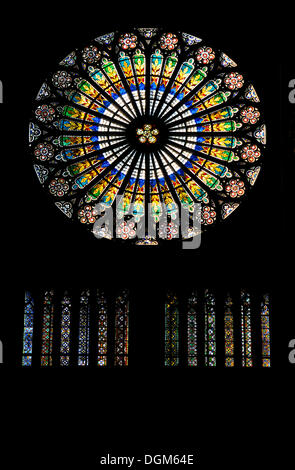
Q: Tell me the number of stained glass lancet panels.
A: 12